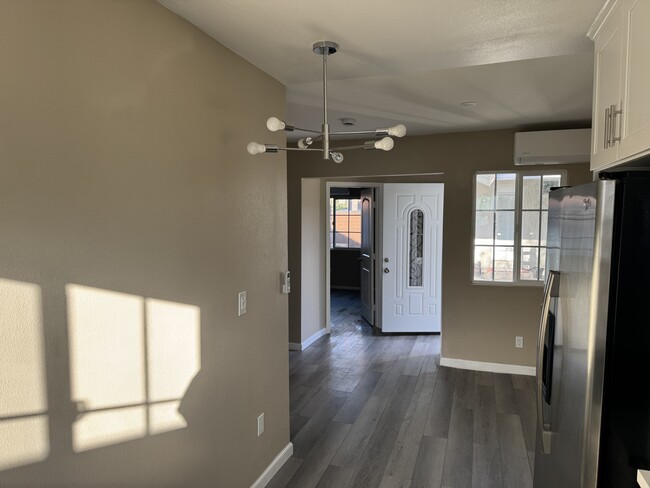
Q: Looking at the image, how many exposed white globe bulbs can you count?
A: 6